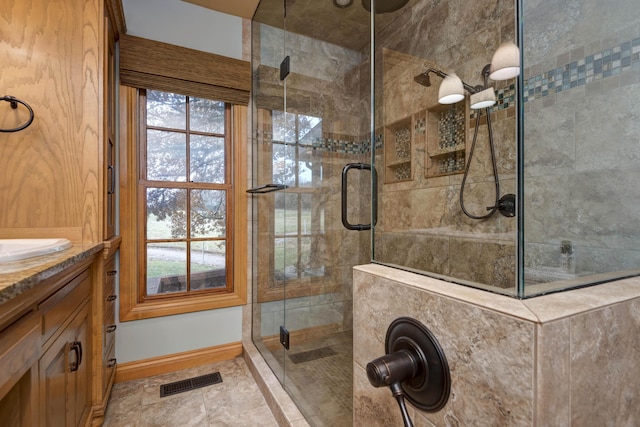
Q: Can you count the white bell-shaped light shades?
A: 3